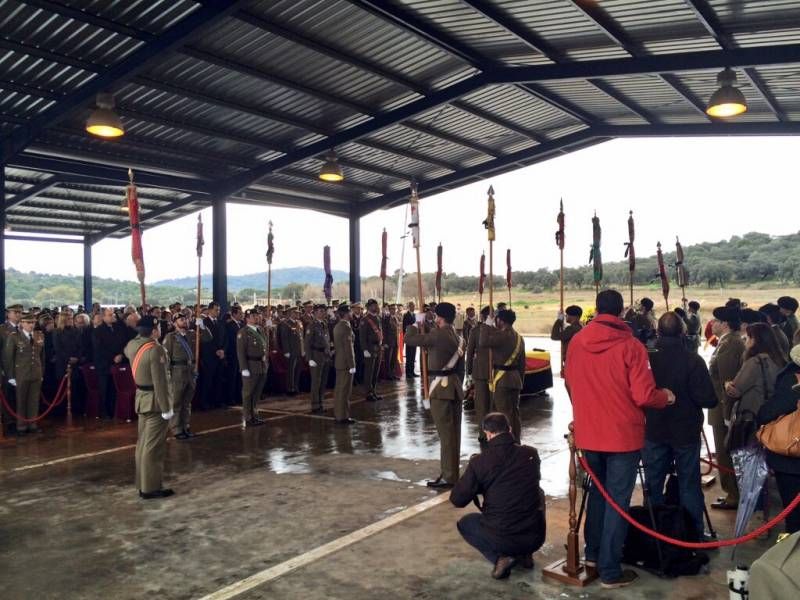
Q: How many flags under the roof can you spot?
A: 15